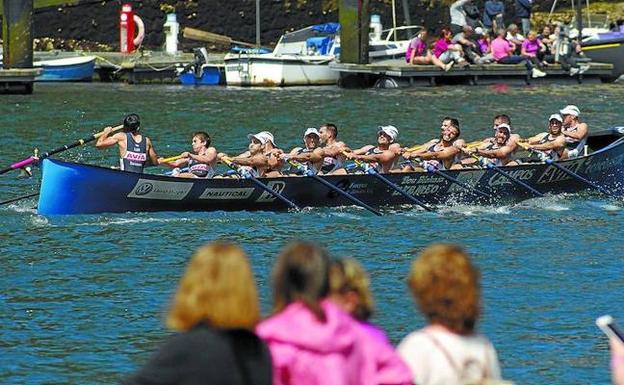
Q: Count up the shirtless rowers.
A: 0